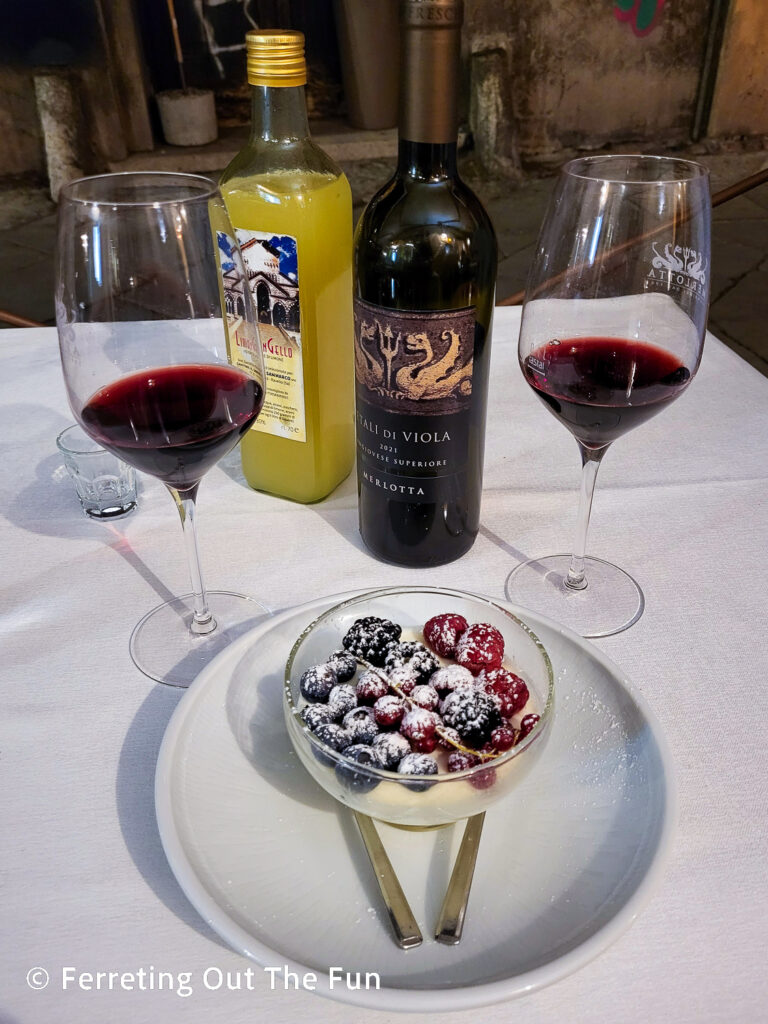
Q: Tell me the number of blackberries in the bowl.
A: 3